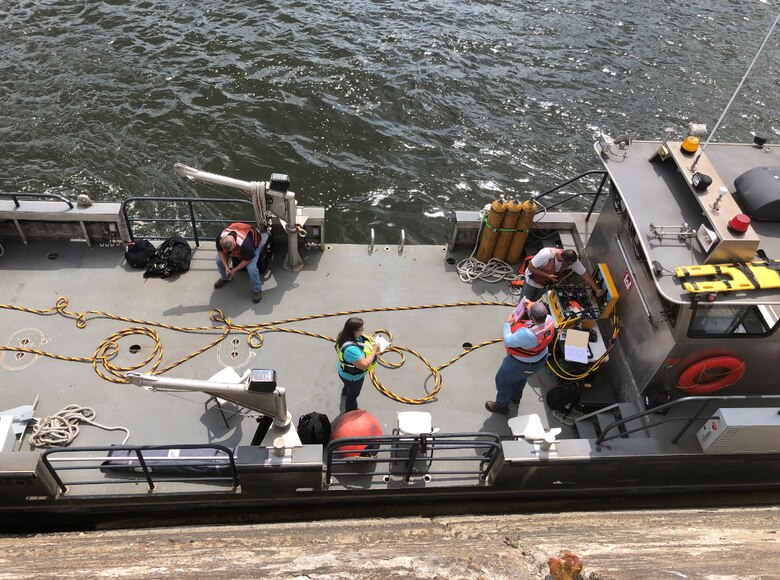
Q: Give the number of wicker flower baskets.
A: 0